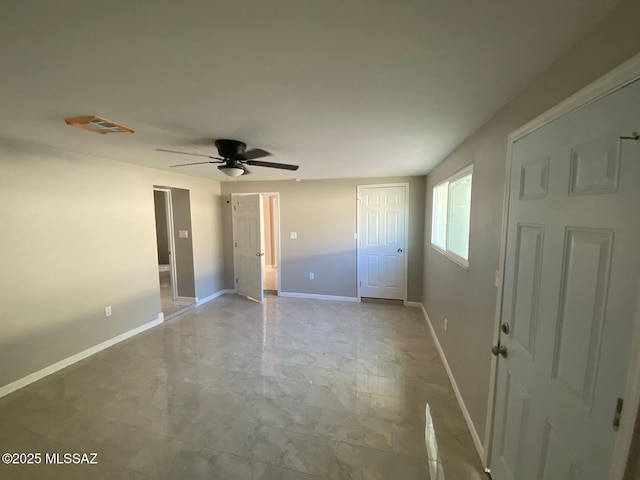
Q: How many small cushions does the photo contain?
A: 0